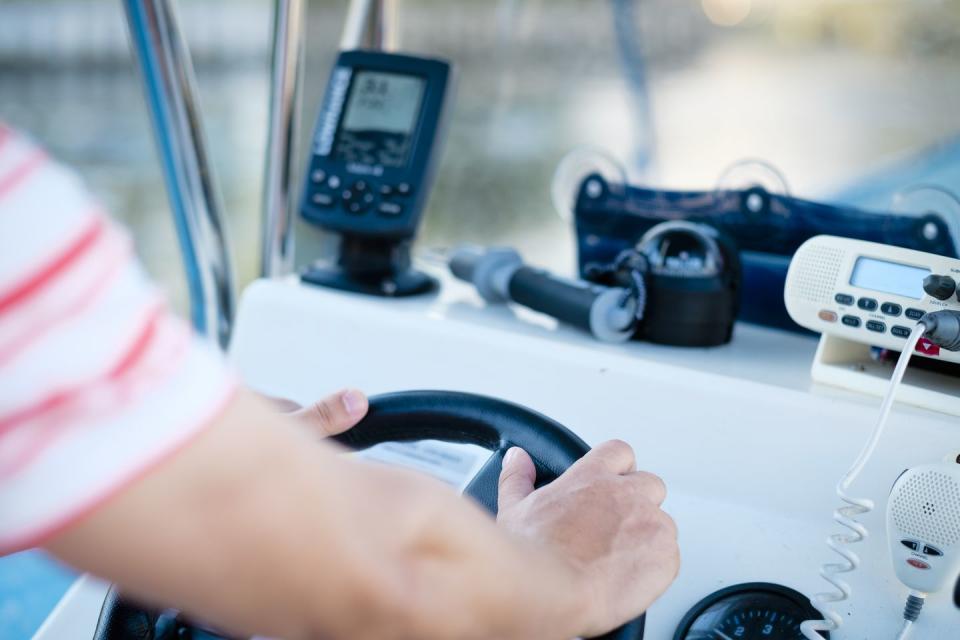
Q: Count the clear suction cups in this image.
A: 3